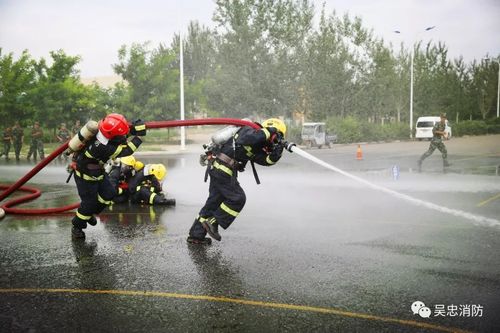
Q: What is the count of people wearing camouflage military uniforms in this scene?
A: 6